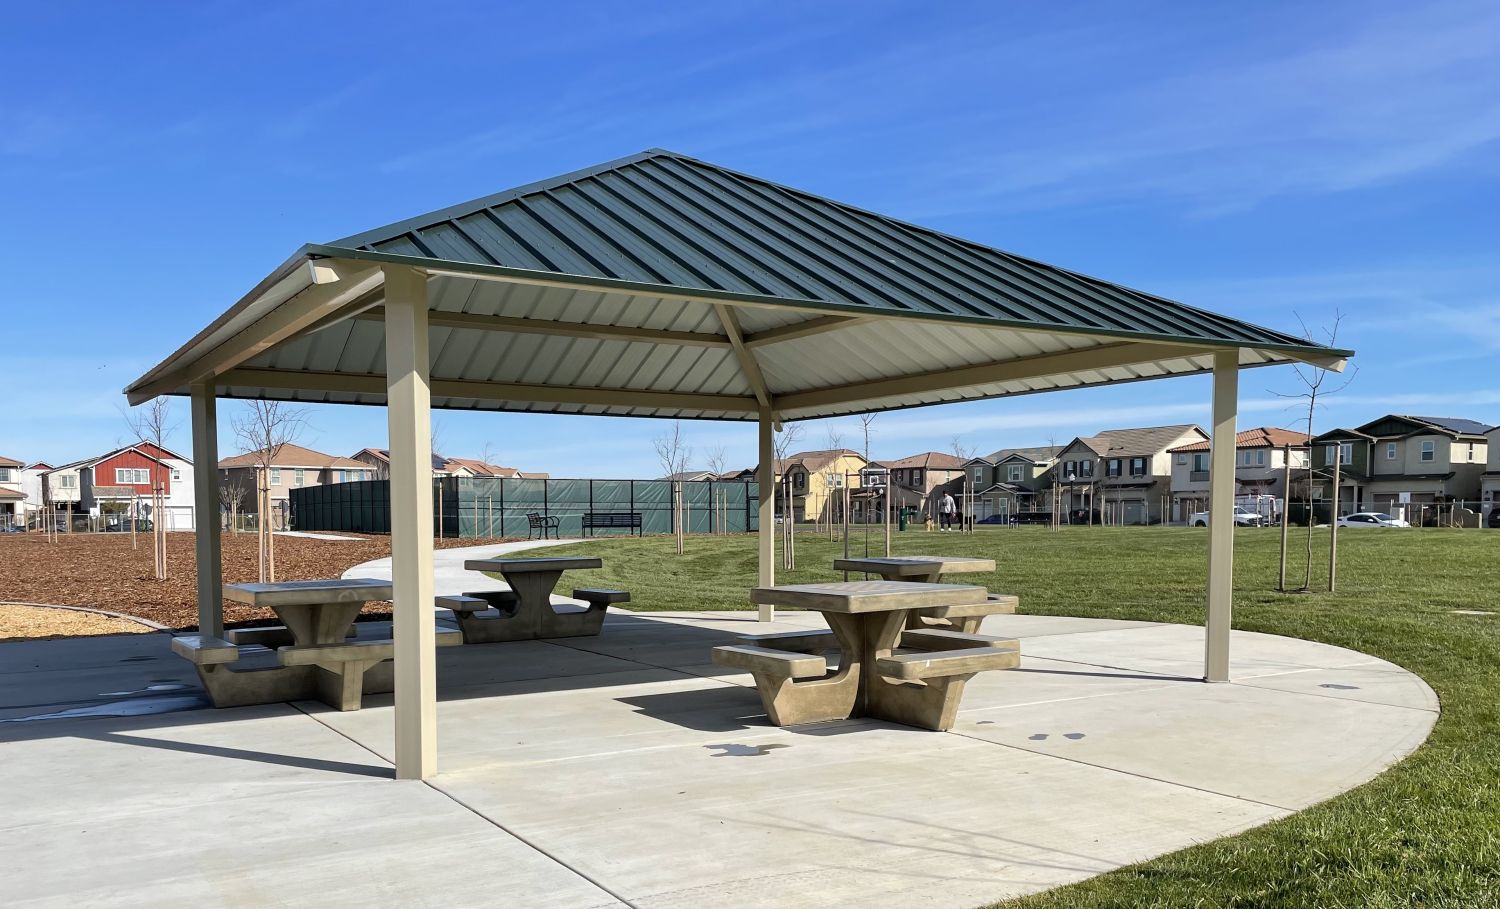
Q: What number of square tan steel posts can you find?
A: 4